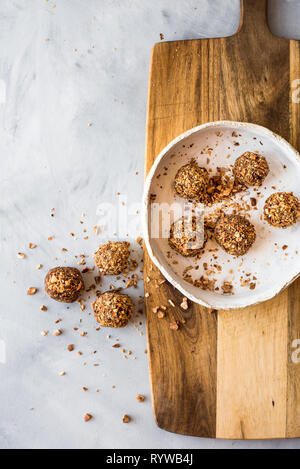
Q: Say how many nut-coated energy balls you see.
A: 8